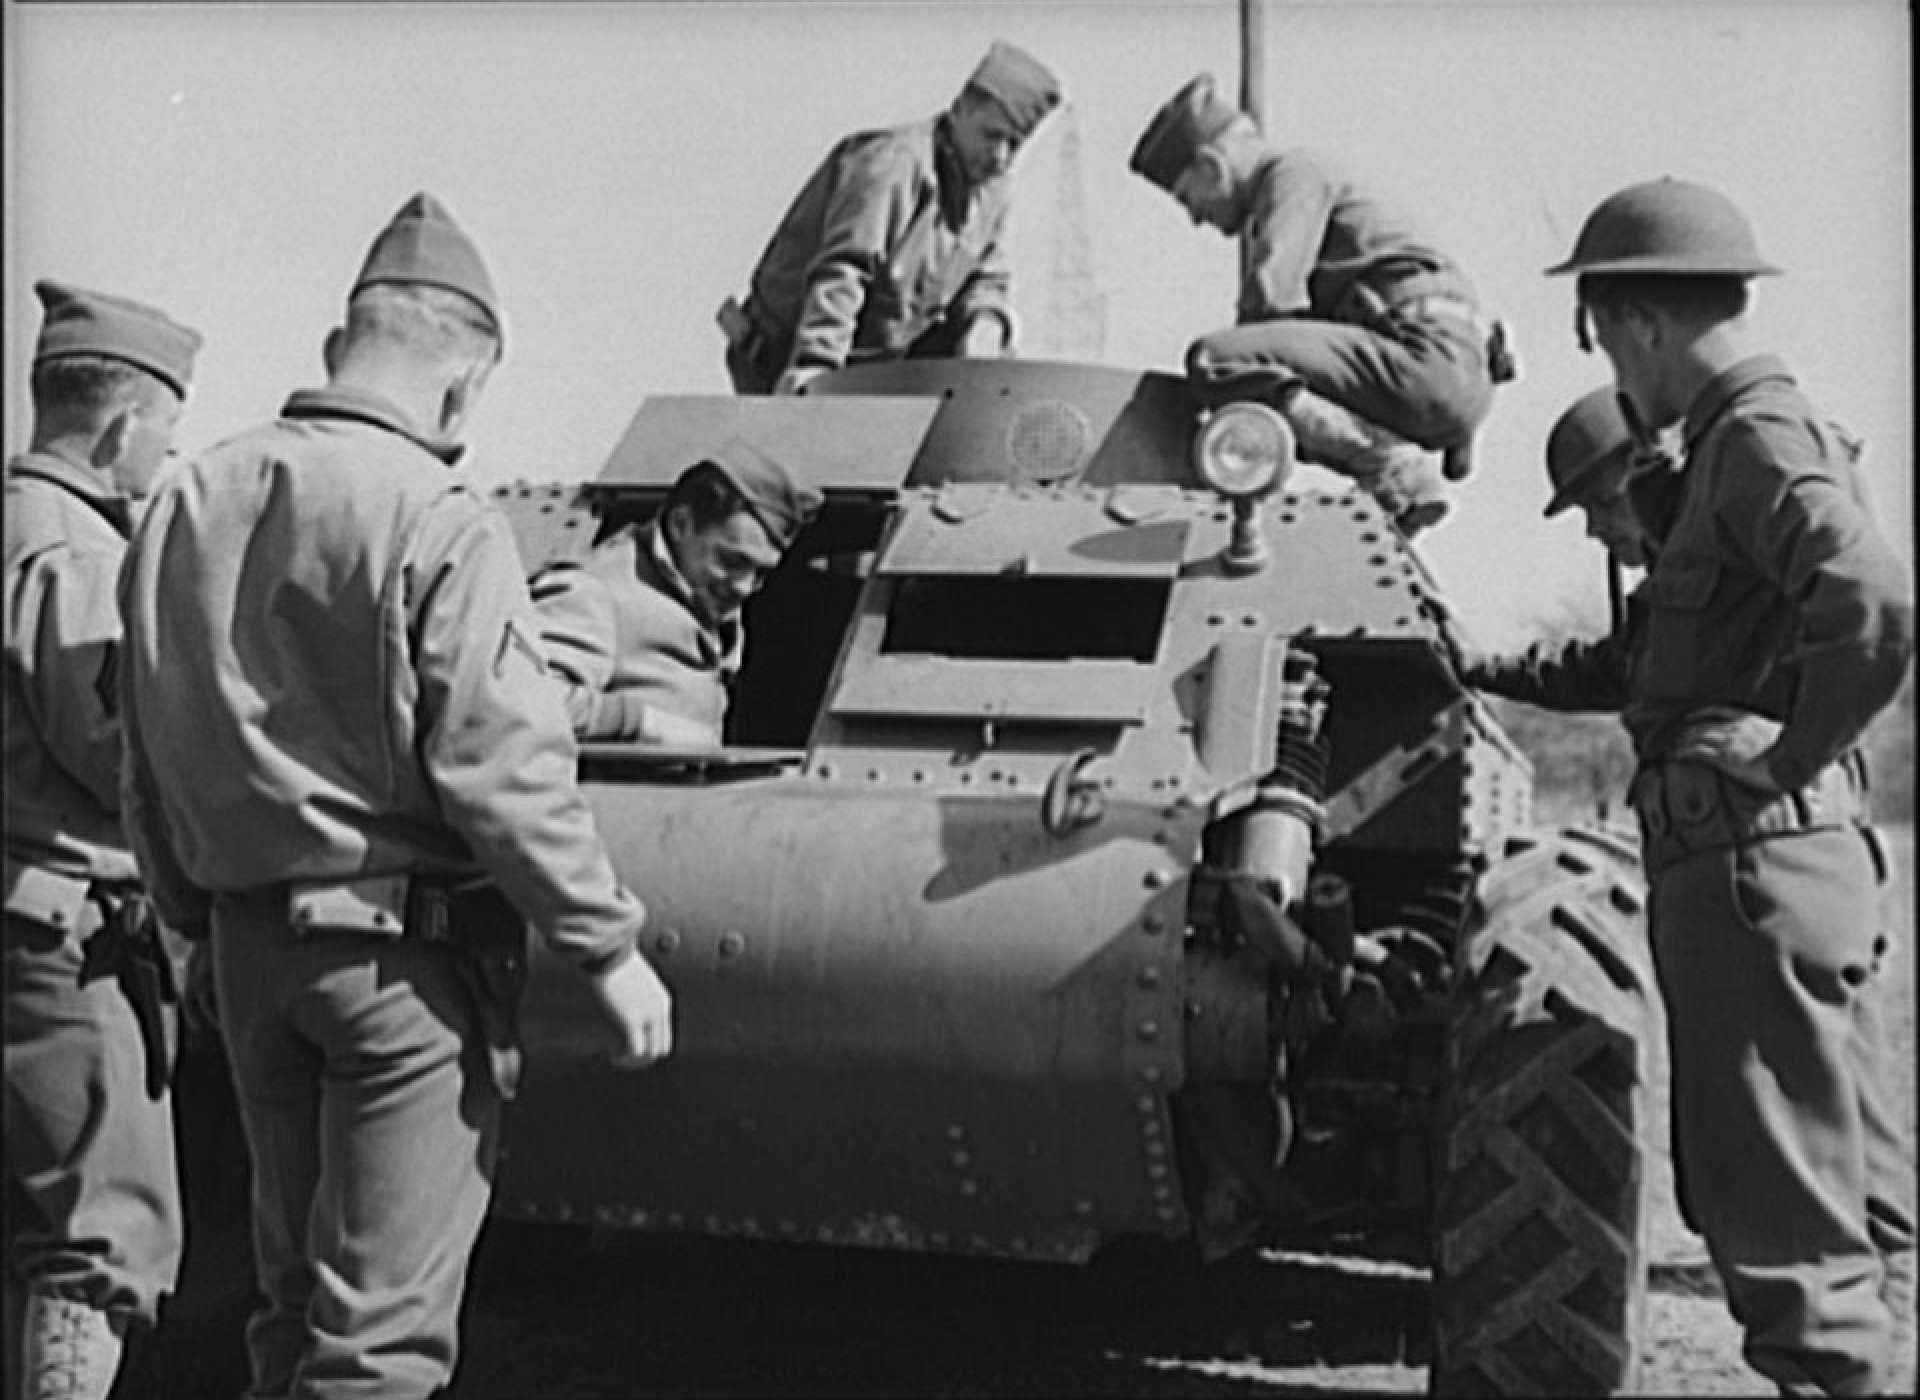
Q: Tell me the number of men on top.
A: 2